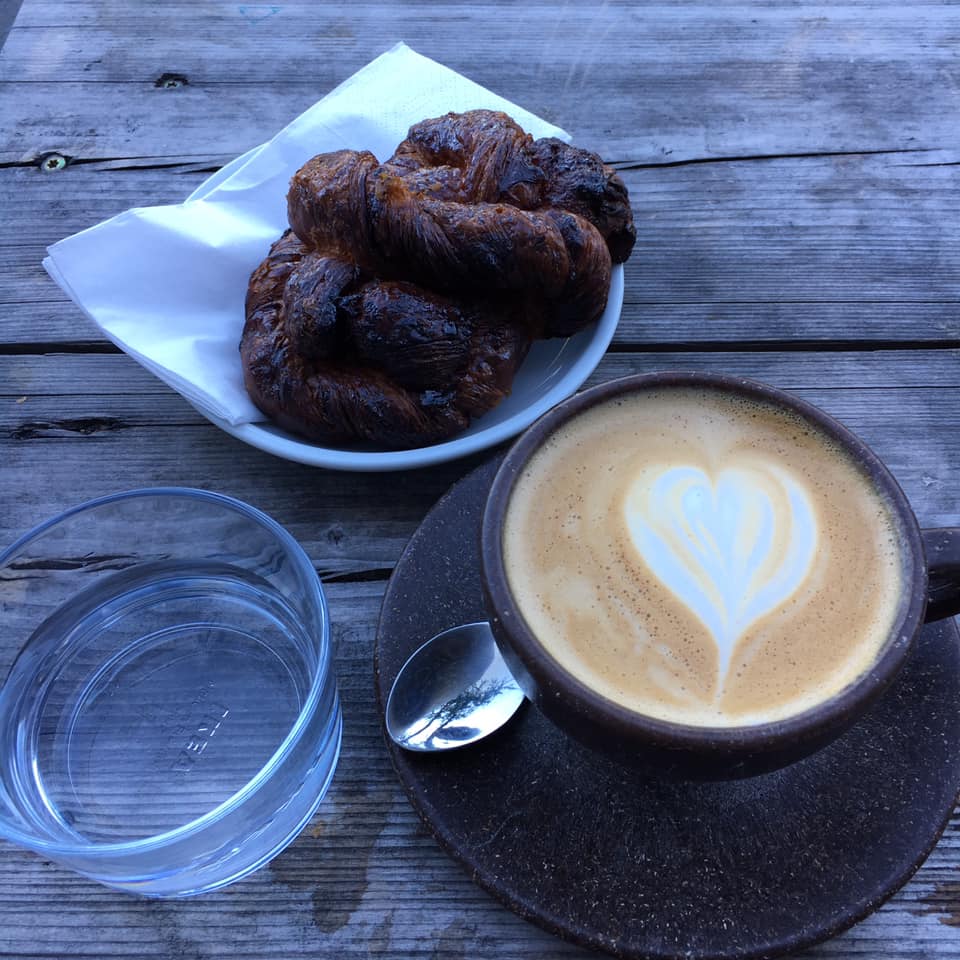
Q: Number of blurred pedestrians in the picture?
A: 0